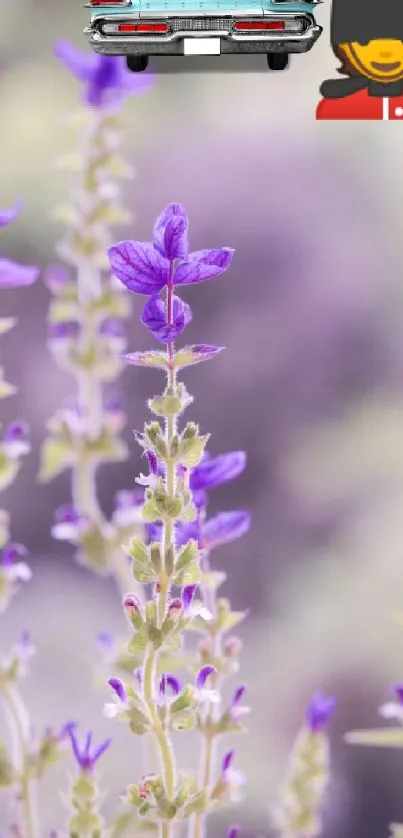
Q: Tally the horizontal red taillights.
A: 2